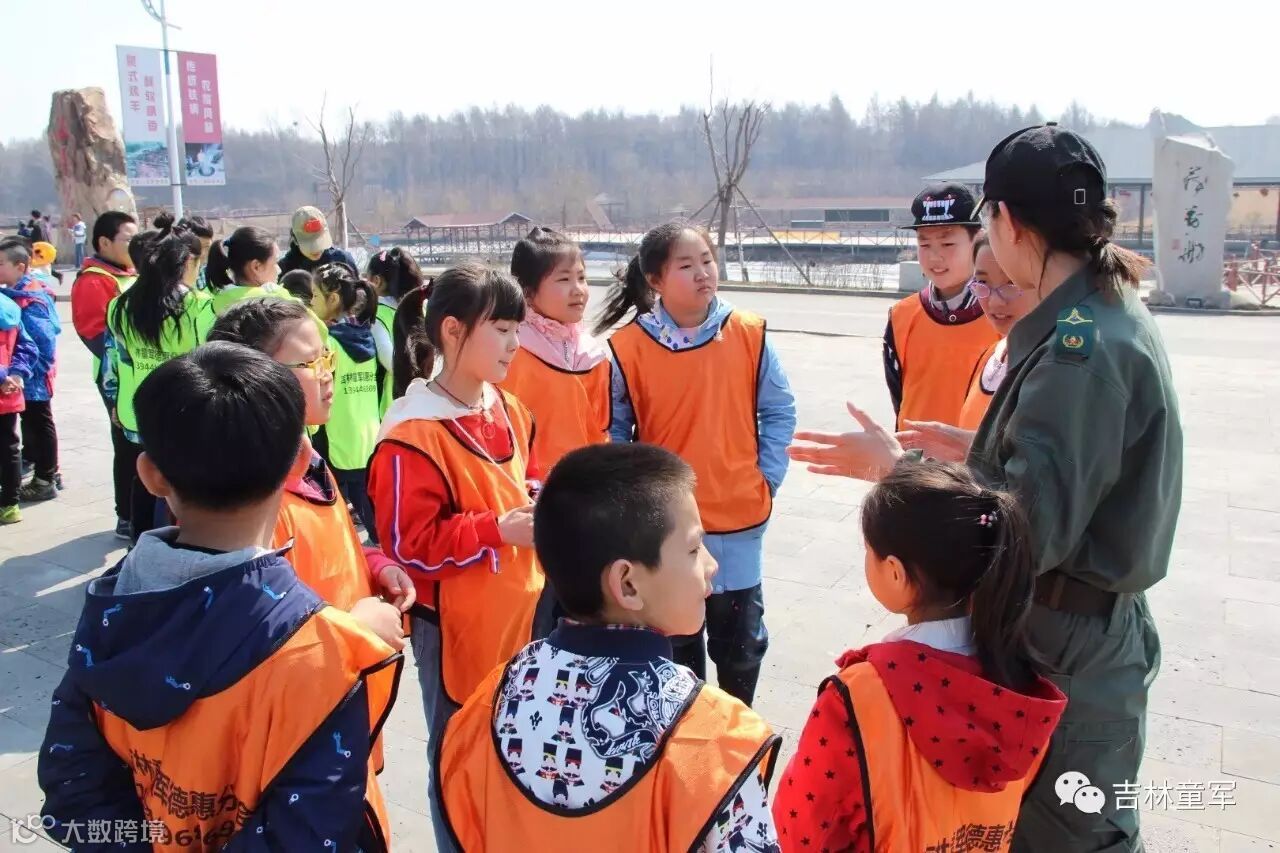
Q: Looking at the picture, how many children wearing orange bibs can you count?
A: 9